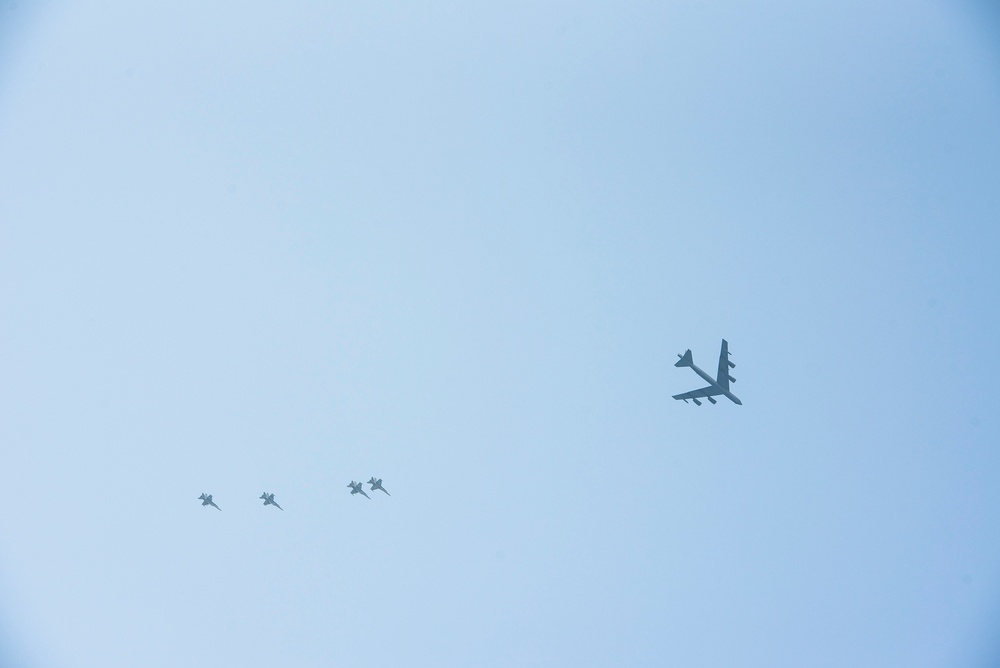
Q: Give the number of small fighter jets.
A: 4